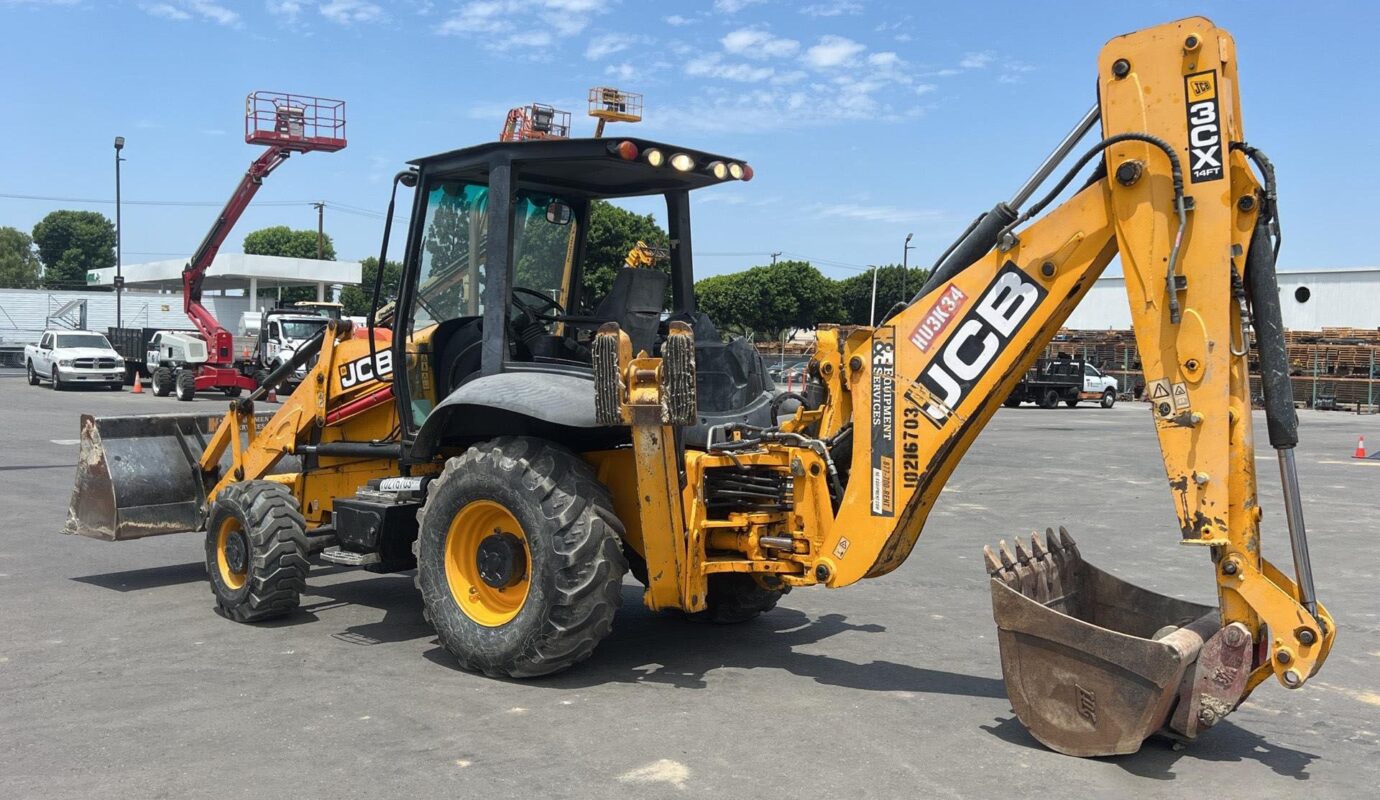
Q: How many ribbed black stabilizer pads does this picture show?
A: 2